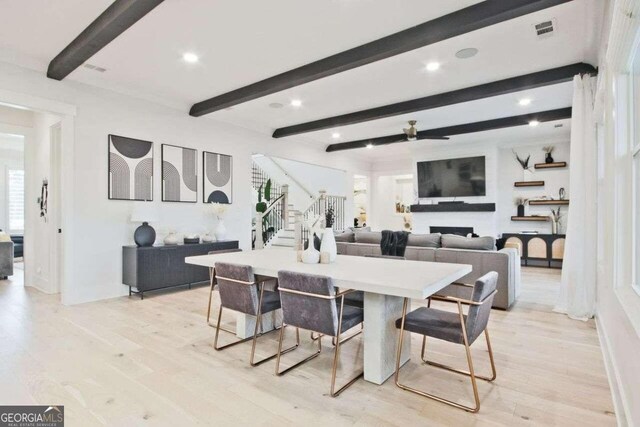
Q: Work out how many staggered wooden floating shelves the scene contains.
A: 4